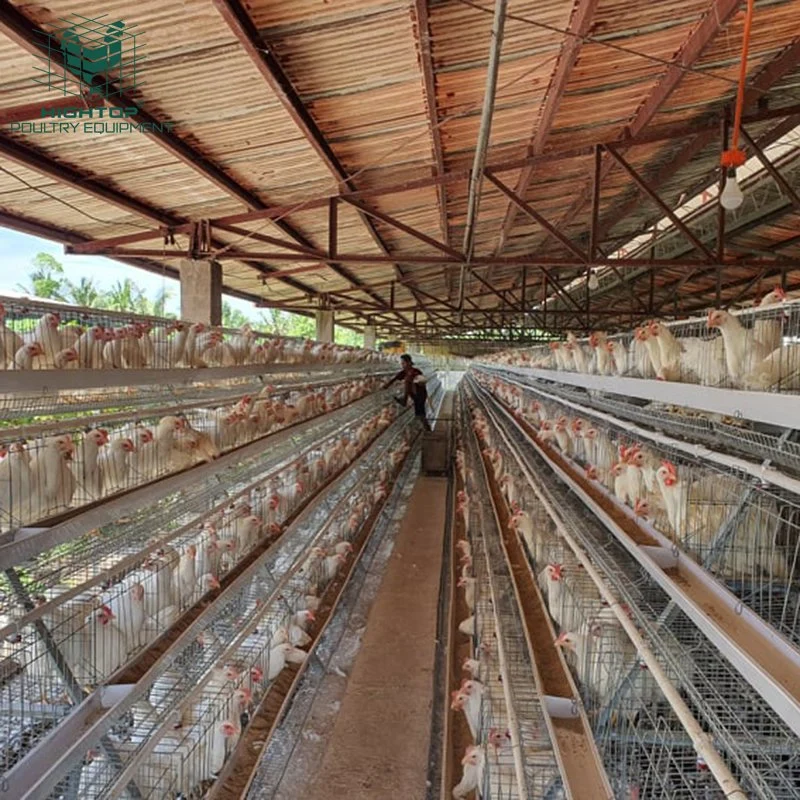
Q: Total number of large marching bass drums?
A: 0